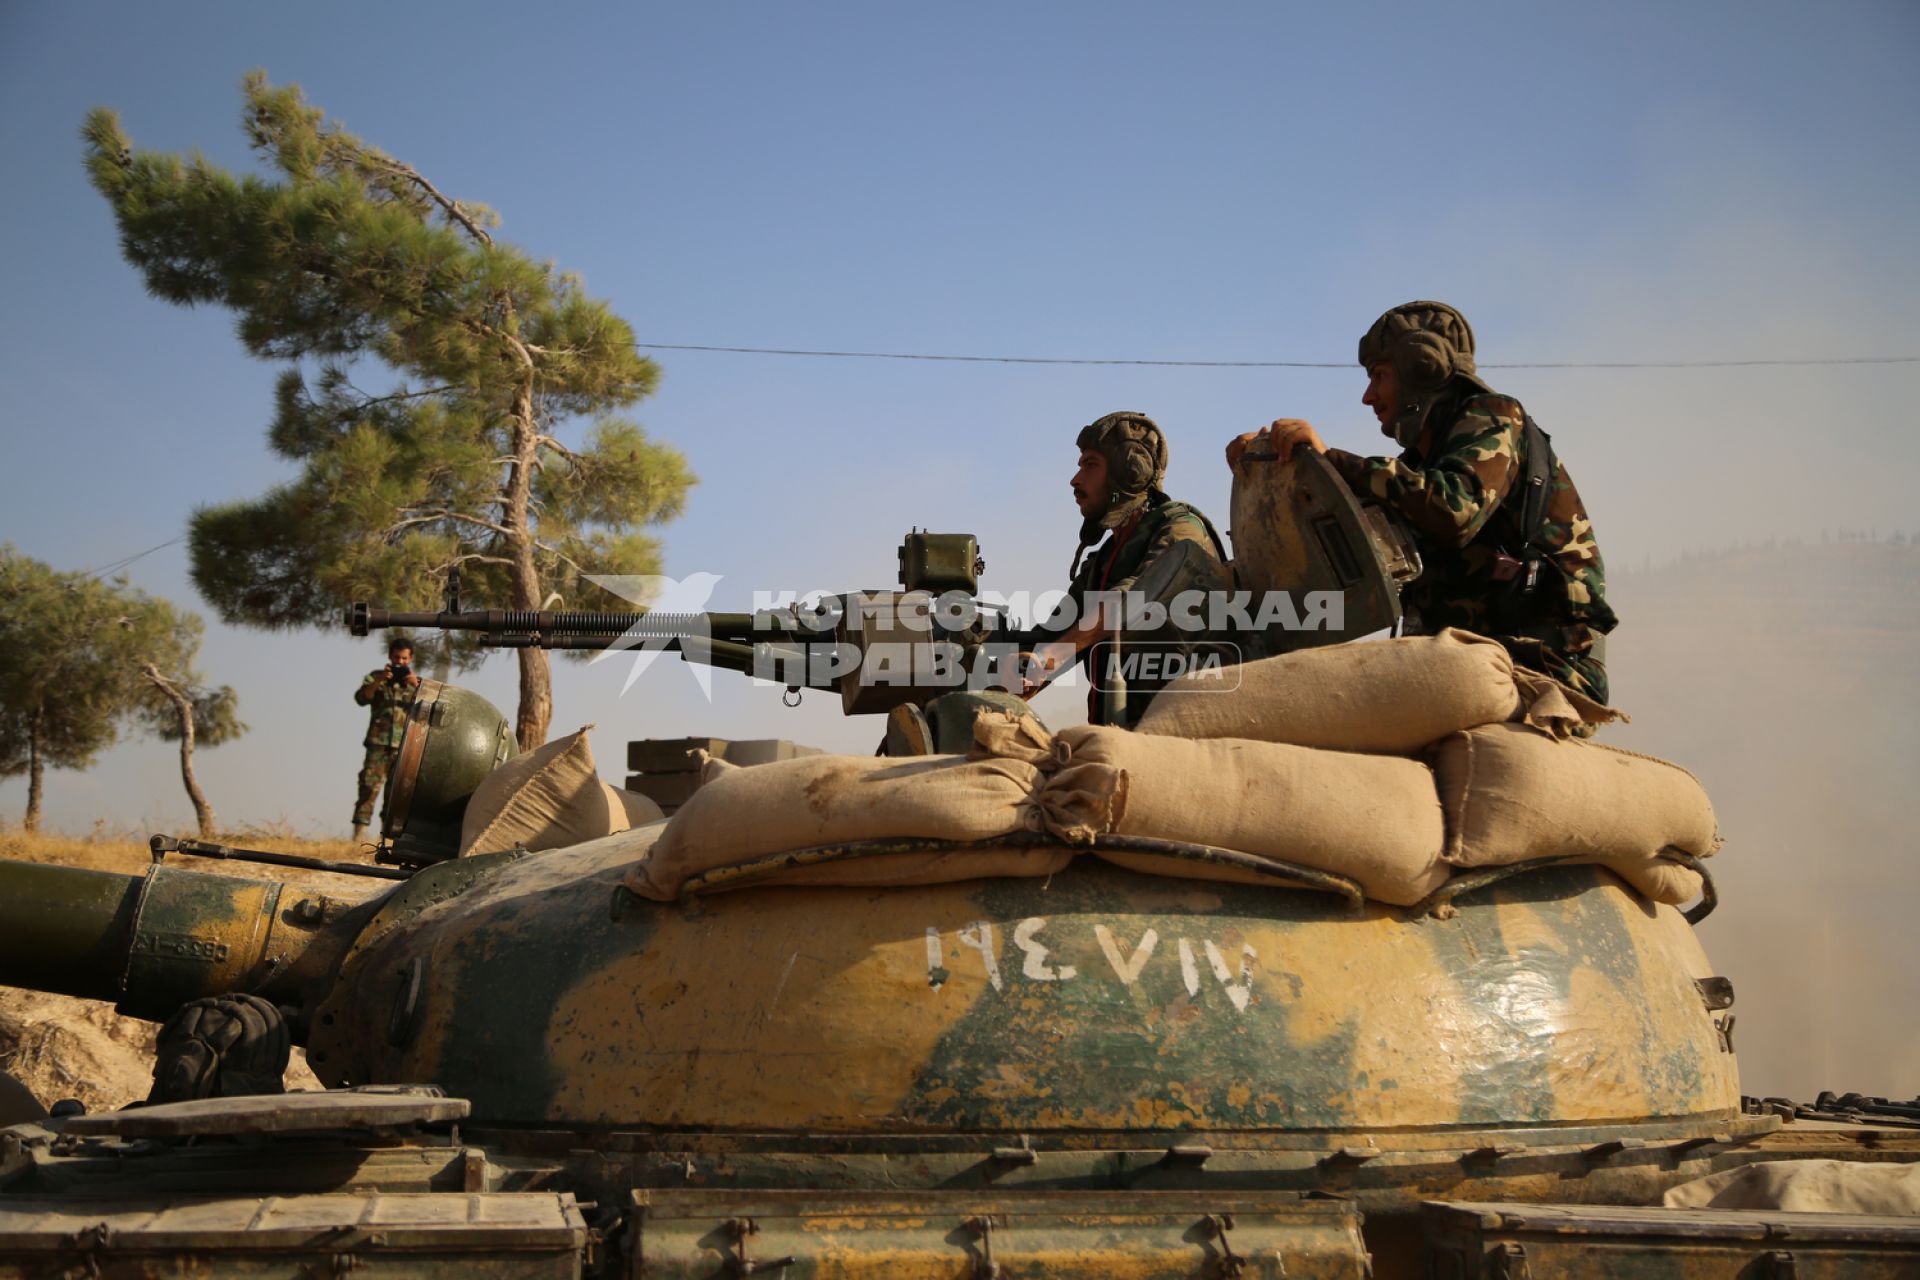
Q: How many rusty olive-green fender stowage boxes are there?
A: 3